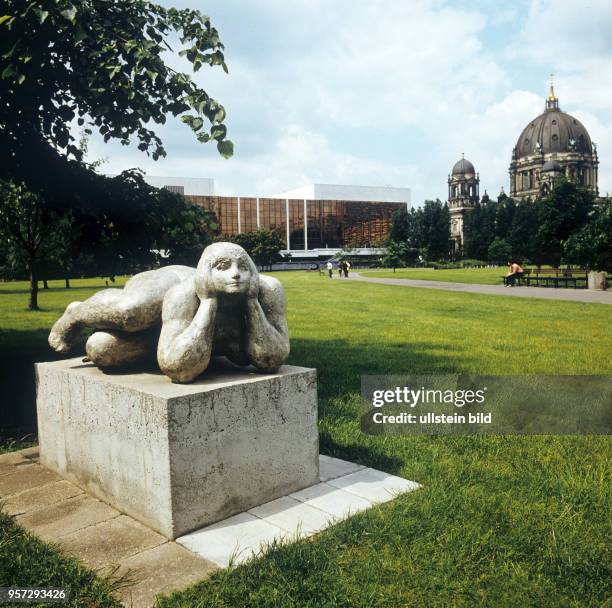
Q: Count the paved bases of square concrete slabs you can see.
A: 1